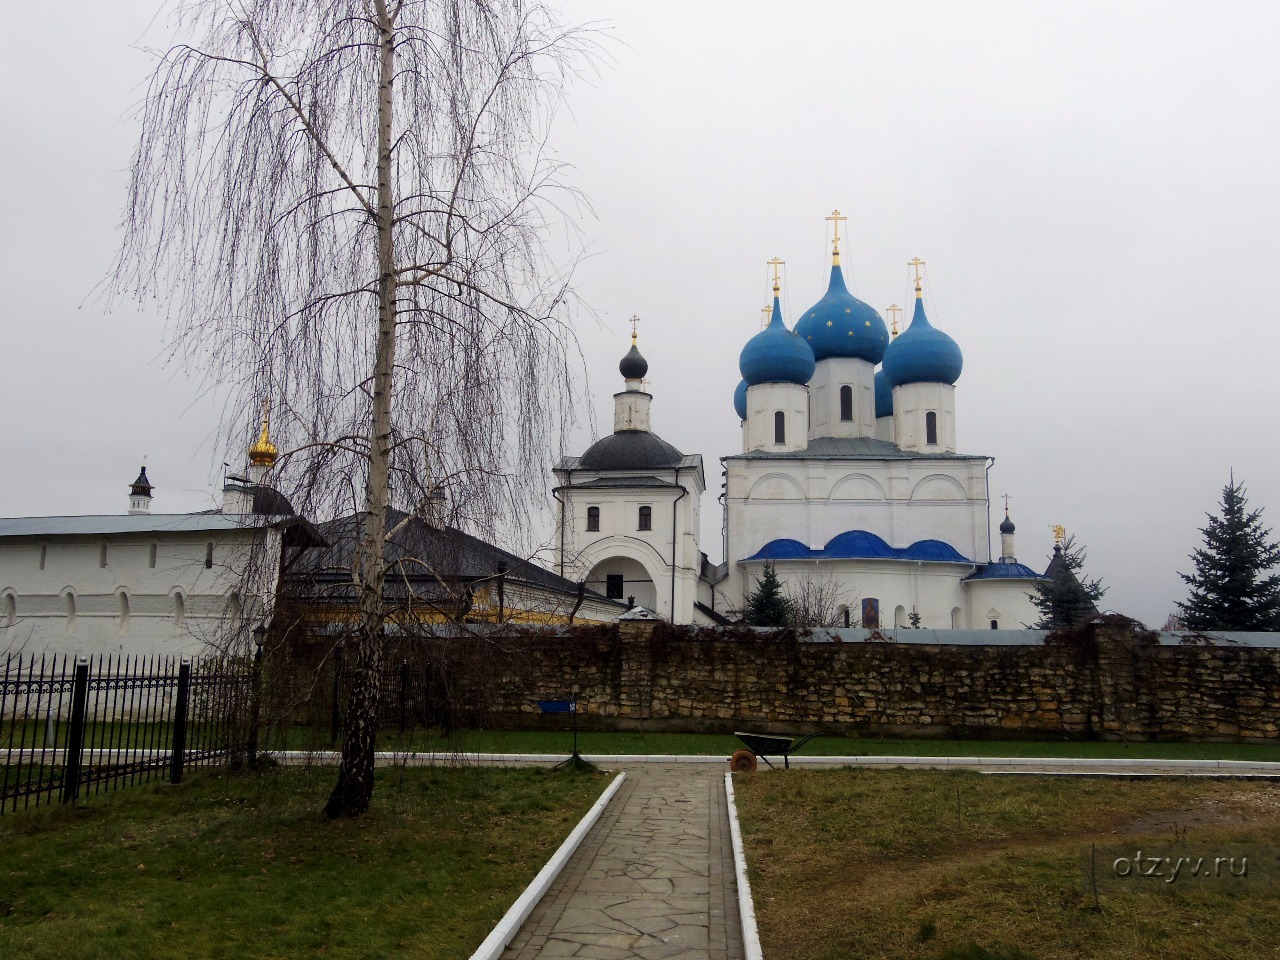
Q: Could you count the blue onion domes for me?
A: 5